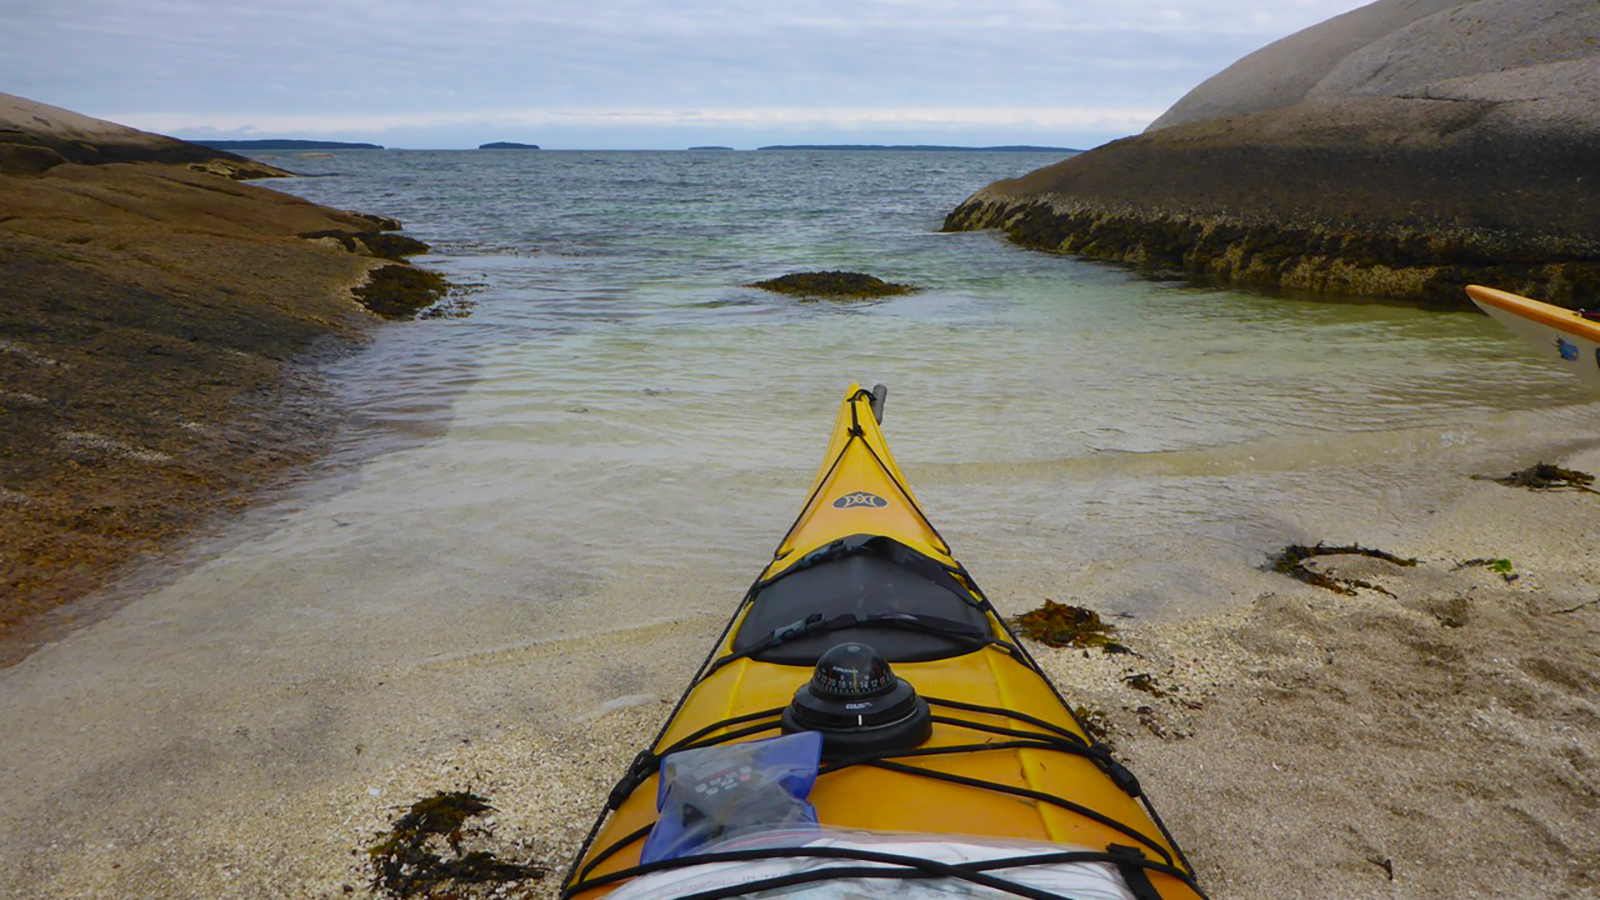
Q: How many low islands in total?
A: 4